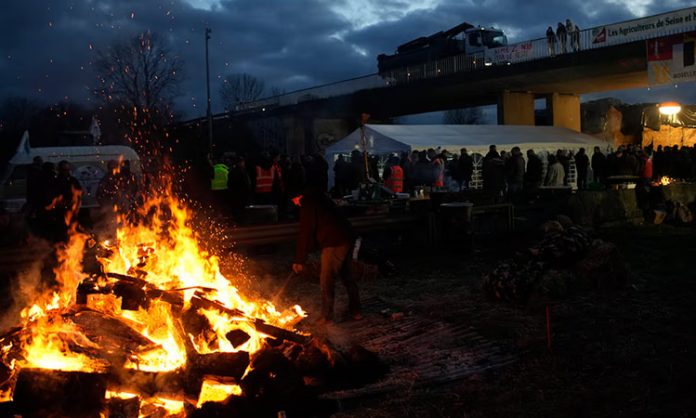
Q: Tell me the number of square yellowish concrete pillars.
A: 2